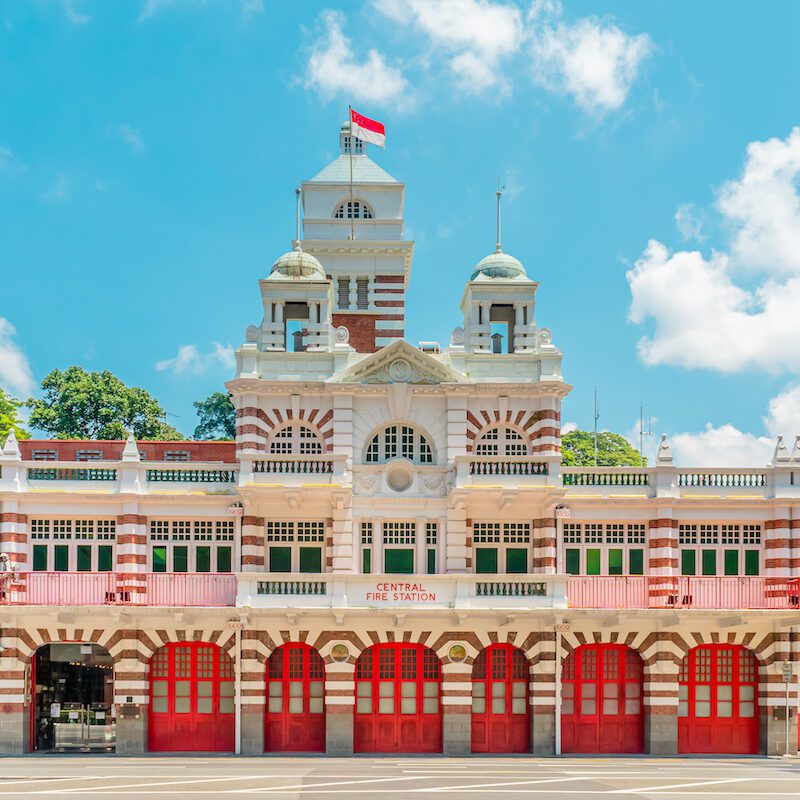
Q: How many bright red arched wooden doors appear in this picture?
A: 6